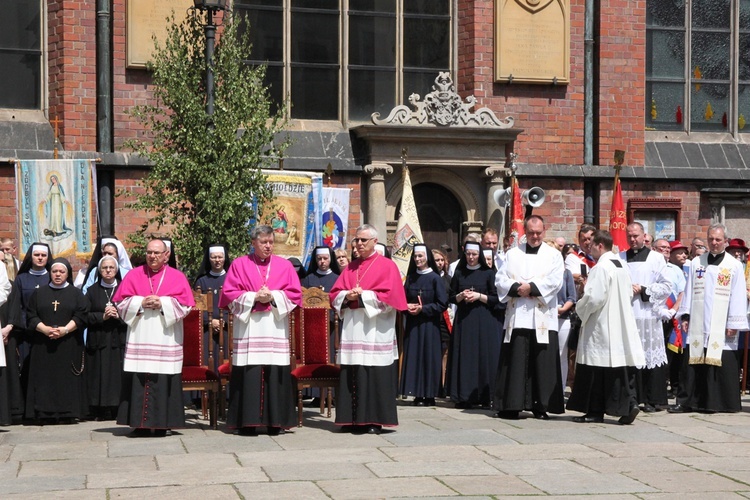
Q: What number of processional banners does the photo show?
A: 6